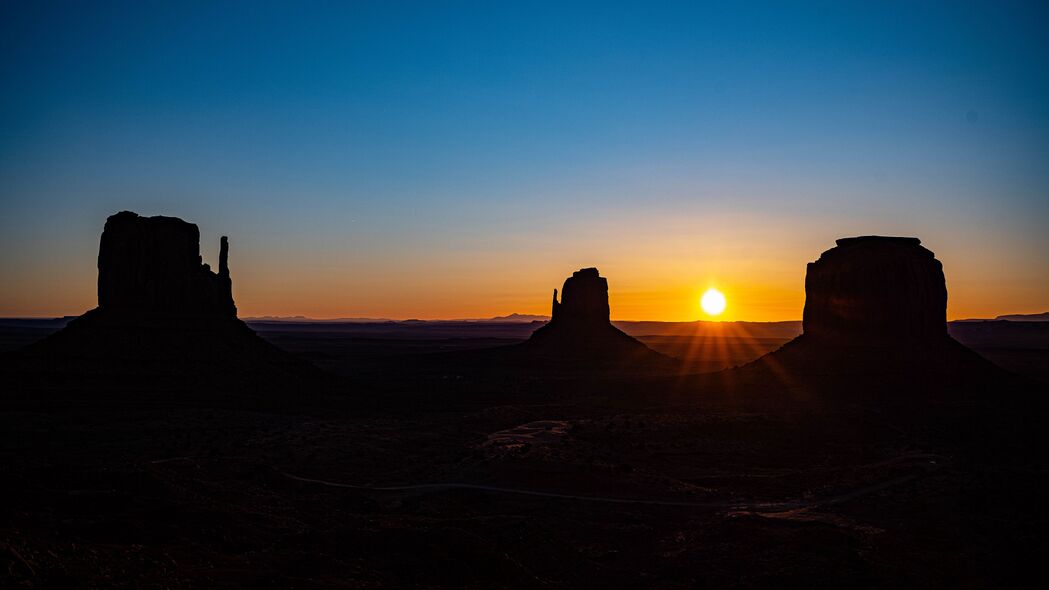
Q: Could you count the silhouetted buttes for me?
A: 3